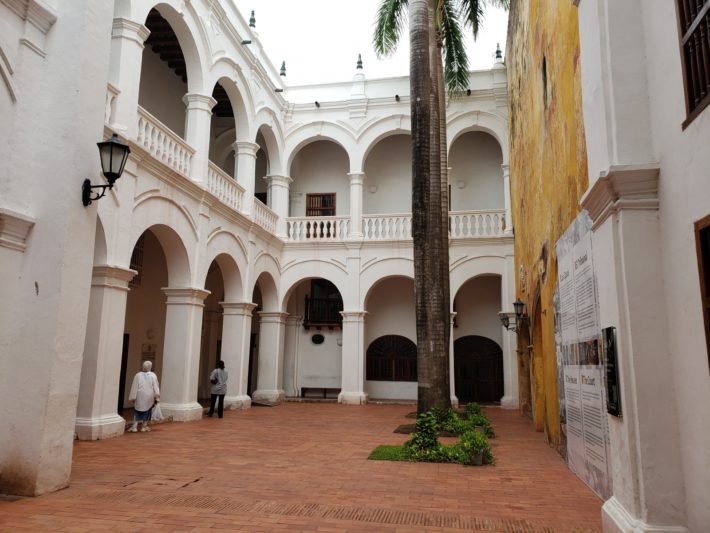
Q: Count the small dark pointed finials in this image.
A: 4